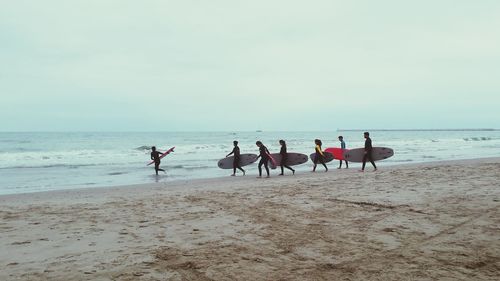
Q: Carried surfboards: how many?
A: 7